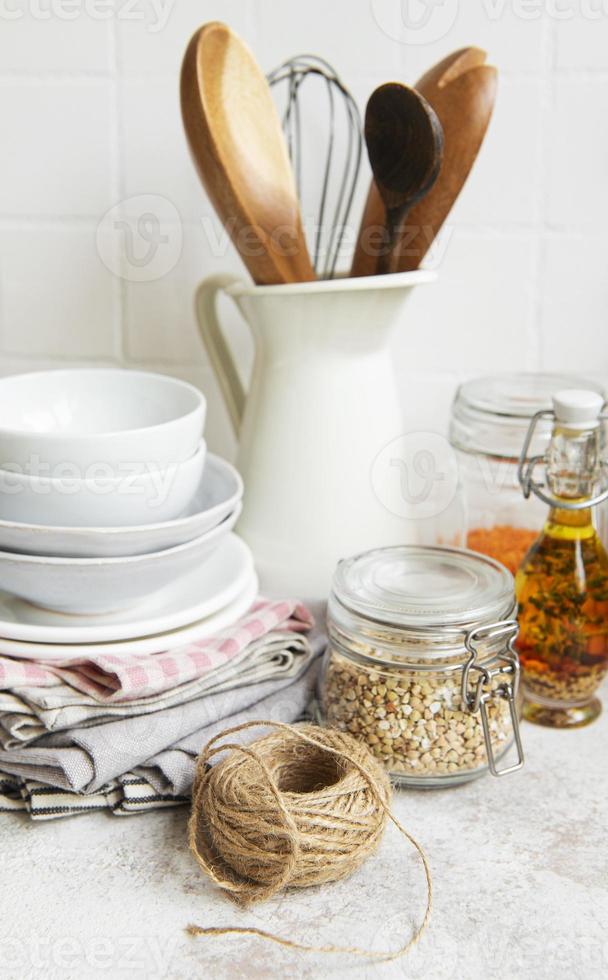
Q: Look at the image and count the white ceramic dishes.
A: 6